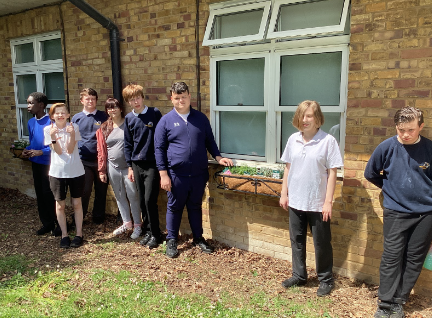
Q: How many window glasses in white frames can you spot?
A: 12